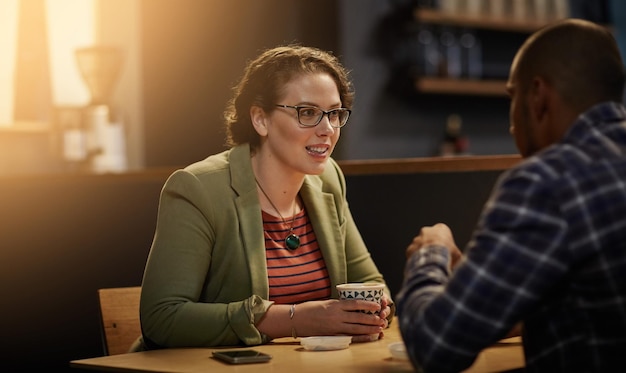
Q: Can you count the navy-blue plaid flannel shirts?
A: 1